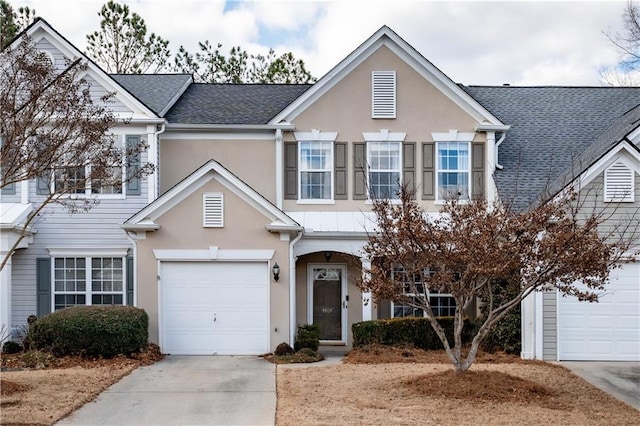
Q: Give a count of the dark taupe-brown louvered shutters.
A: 6